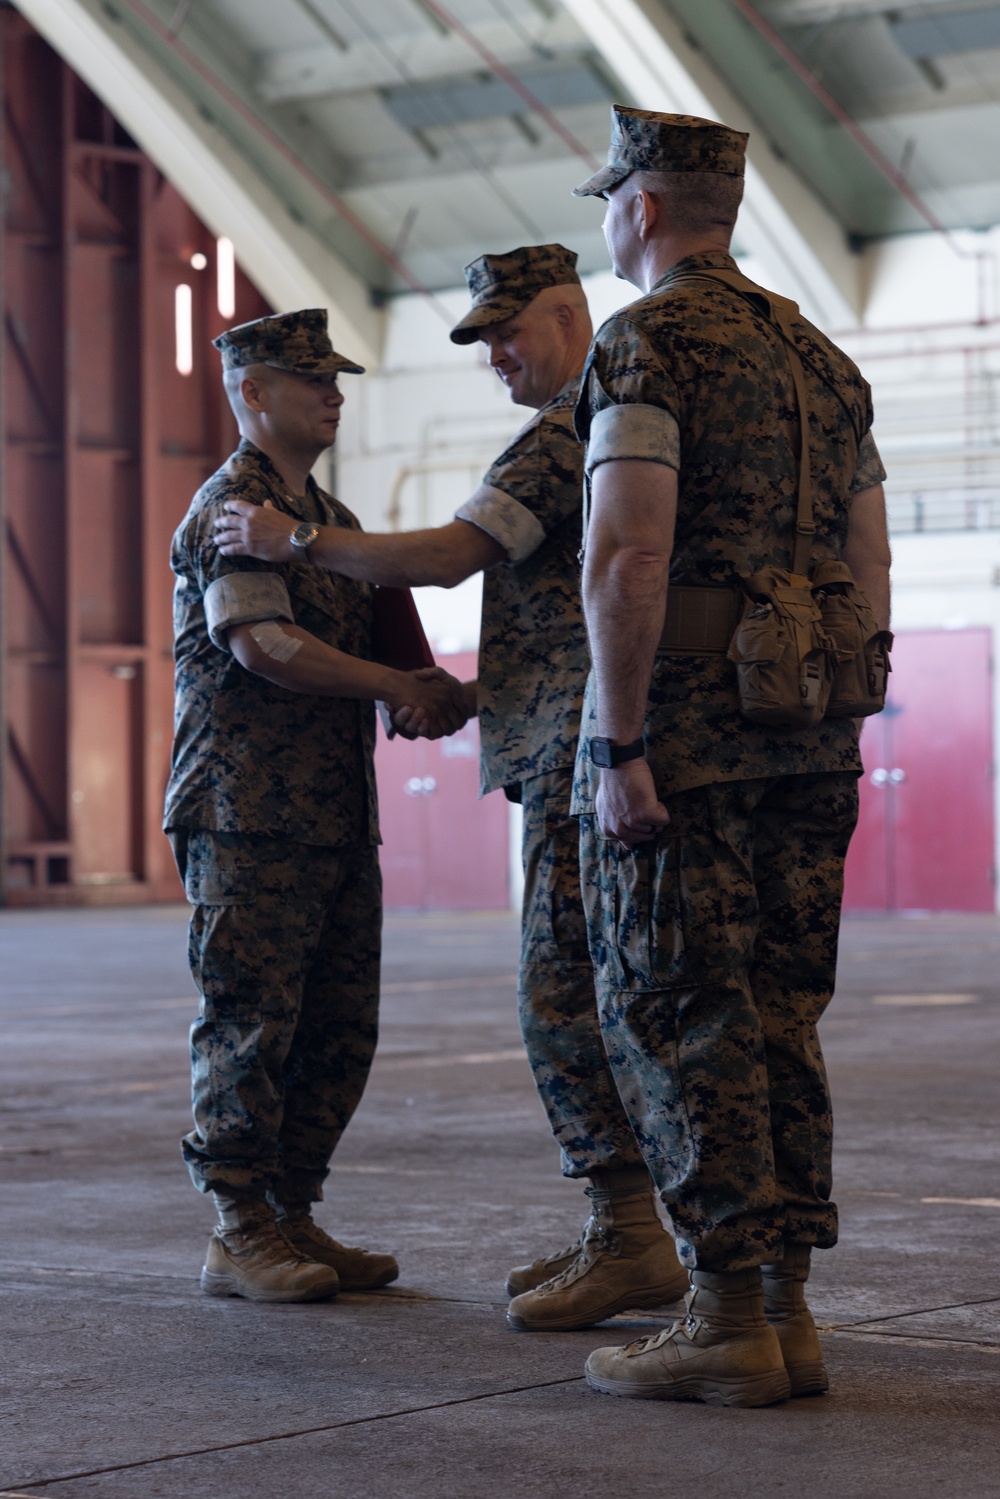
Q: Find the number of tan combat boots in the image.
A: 6